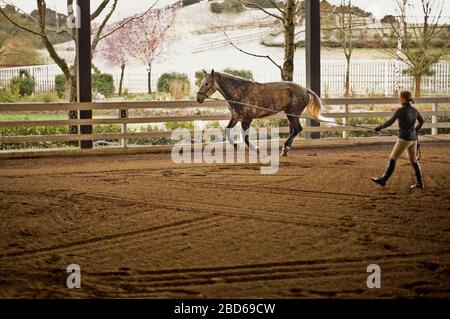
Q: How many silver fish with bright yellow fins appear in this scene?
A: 0